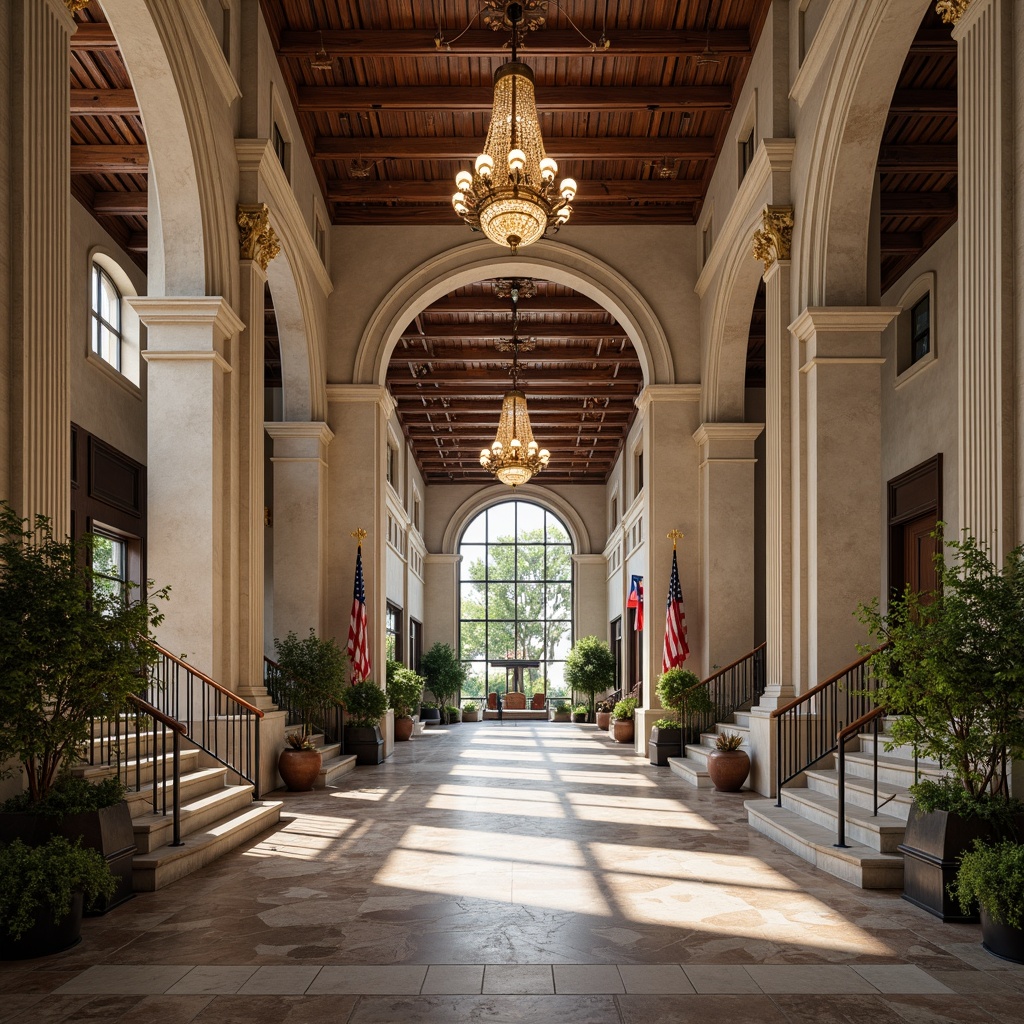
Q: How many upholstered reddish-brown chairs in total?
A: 3